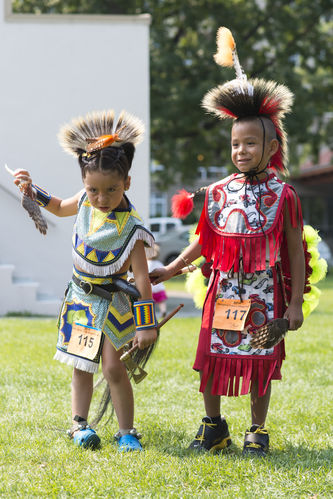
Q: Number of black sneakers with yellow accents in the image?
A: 2